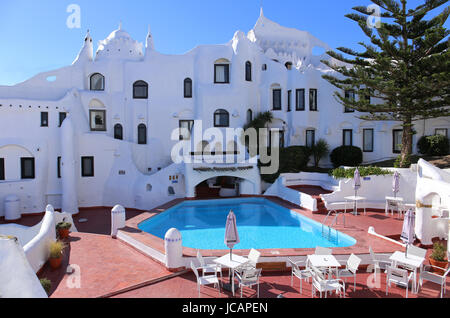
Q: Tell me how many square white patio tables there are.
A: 5